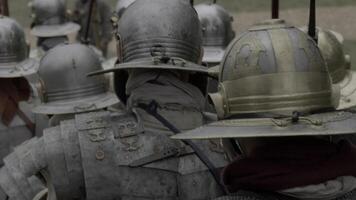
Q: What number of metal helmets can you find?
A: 8